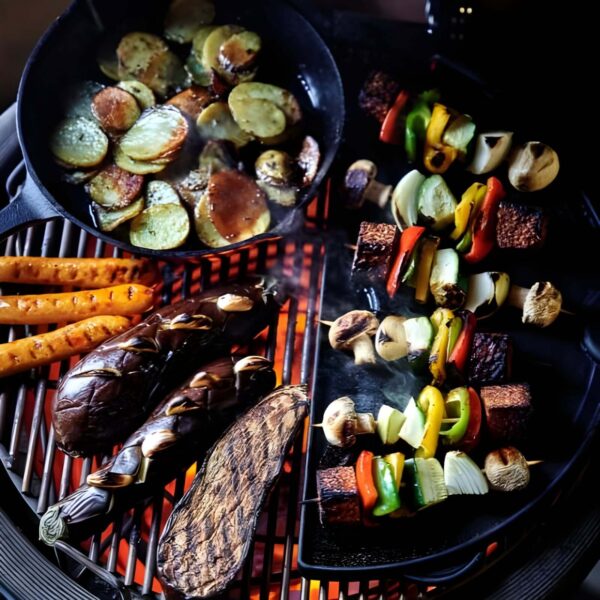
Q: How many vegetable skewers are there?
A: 6